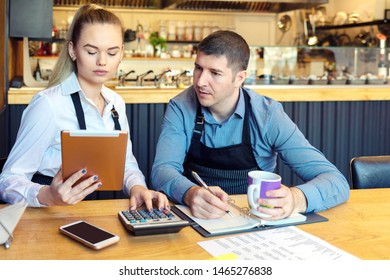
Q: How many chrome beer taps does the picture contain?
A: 4